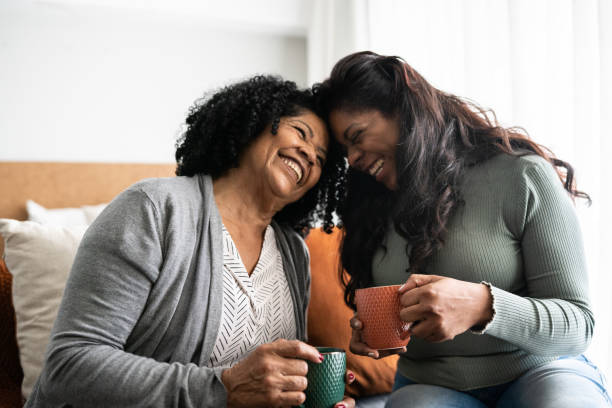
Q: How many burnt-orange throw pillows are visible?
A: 2